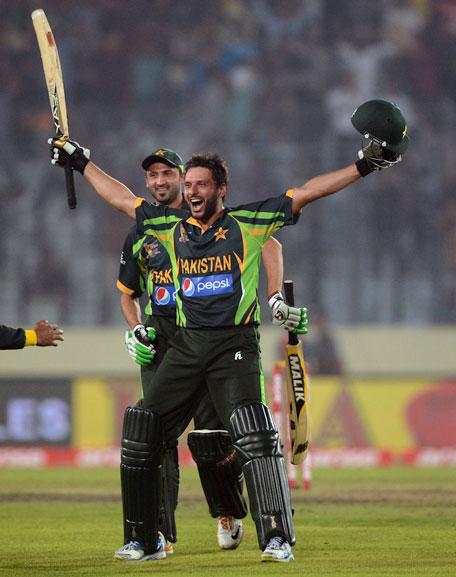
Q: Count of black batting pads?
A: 4